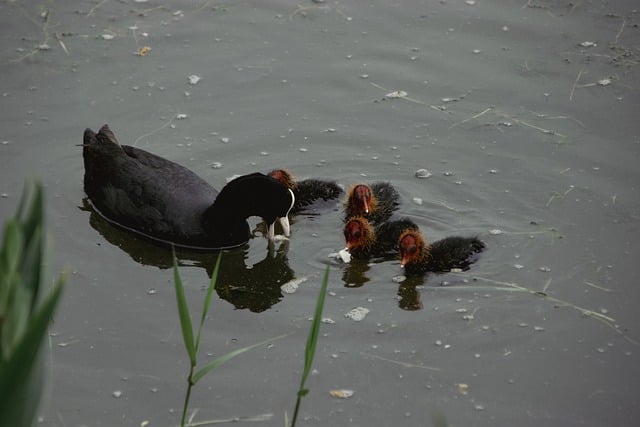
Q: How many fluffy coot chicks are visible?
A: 4